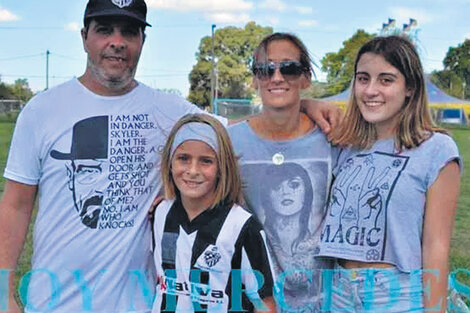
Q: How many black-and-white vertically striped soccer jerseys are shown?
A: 1